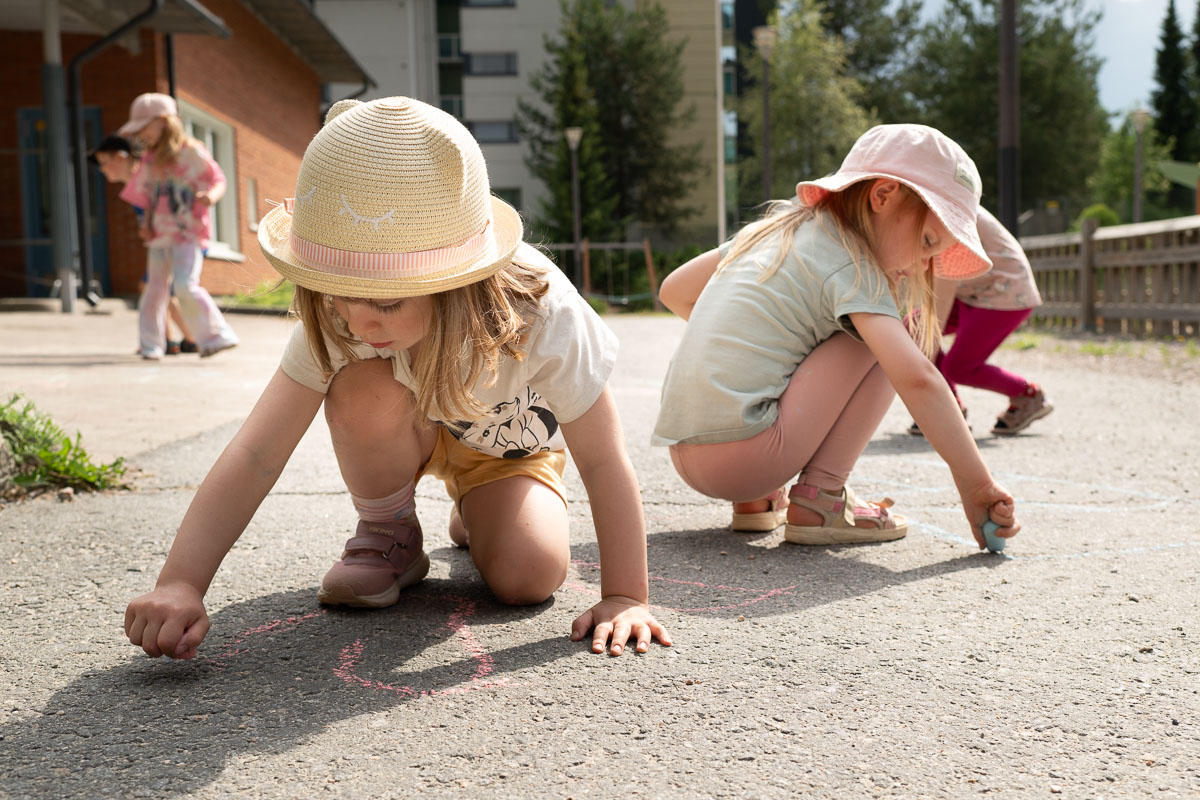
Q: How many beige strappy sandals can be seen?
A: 2